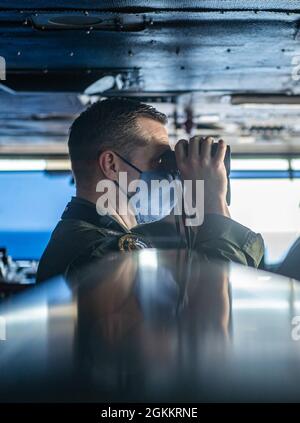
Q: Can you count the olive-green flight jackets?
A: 1